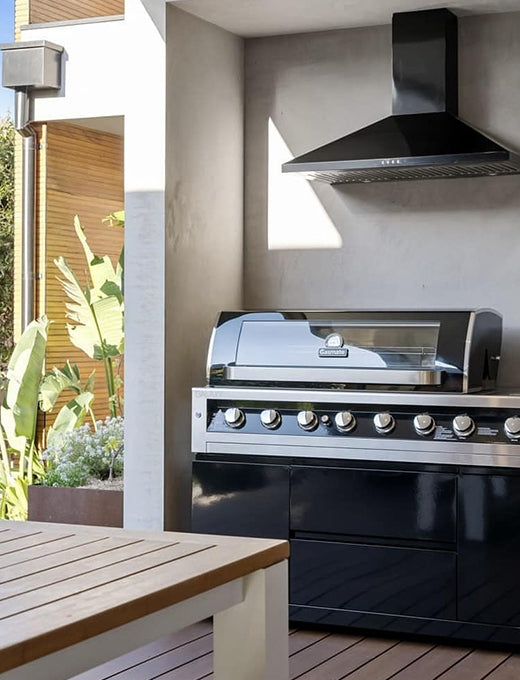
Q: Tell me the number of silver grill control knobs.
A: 8